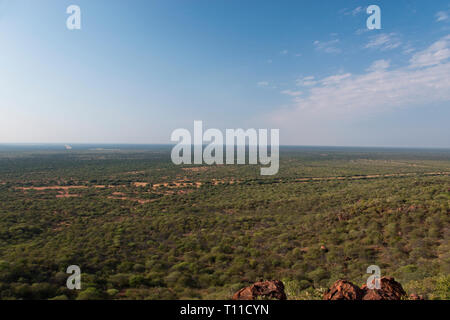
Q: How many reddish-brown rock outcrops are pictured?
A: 3